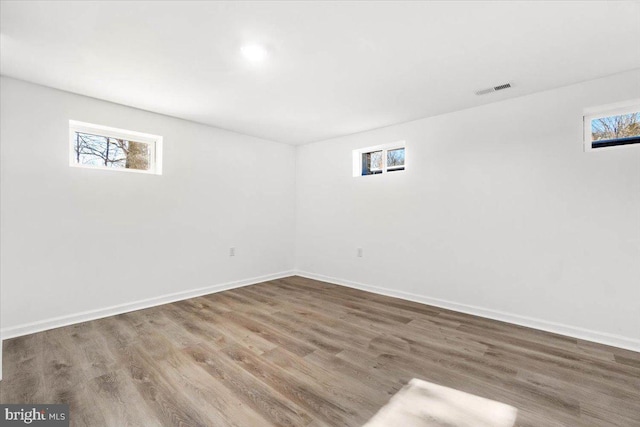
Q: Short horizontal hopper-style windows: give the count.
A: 3